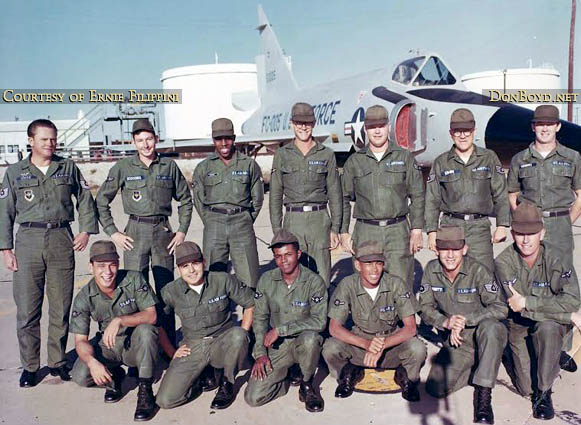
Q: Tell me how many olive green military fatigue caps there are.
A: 12